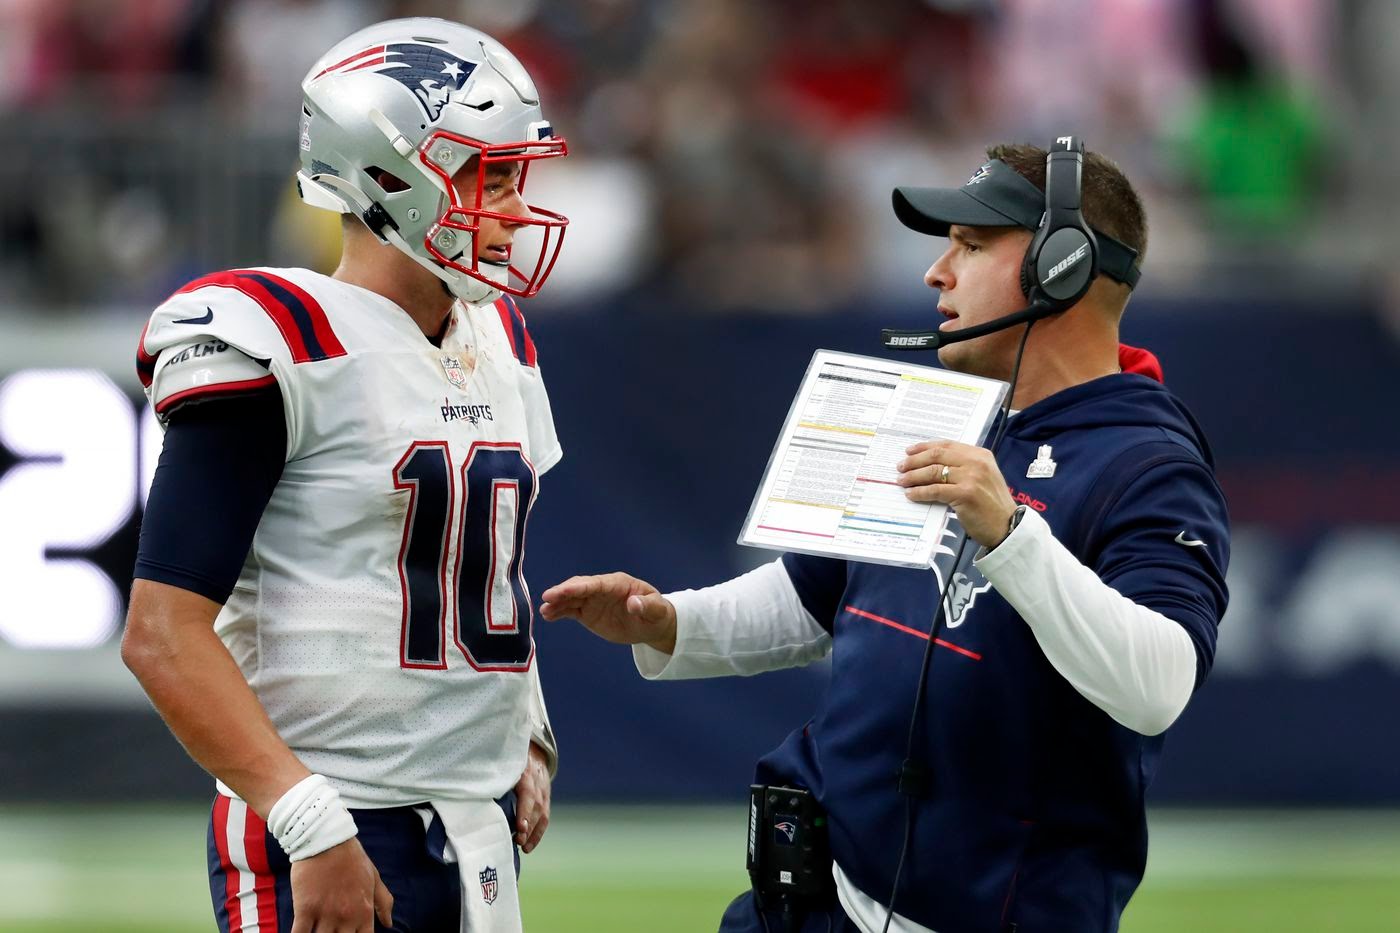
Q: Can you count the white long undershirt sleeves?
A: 2